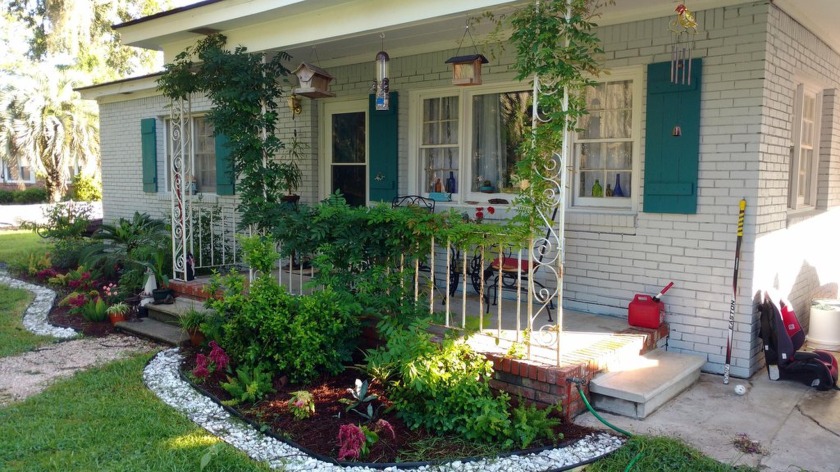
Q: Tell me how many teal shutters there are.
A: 4